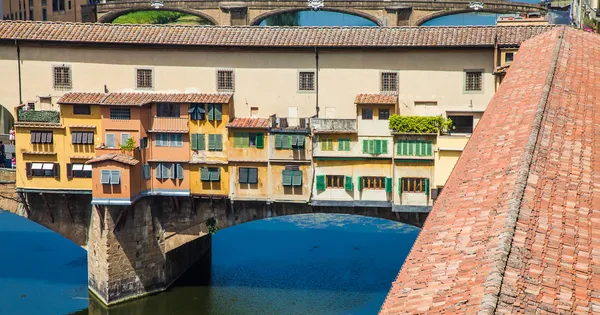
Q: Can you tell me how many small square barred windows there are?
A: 6